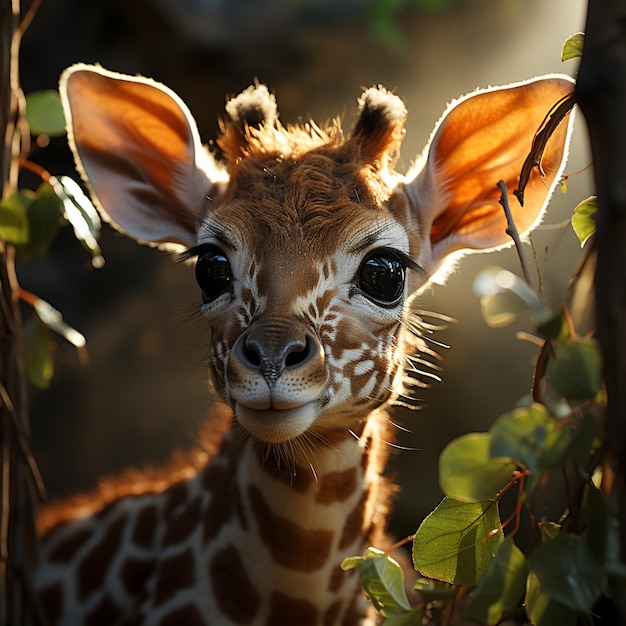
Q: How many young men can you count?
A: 0